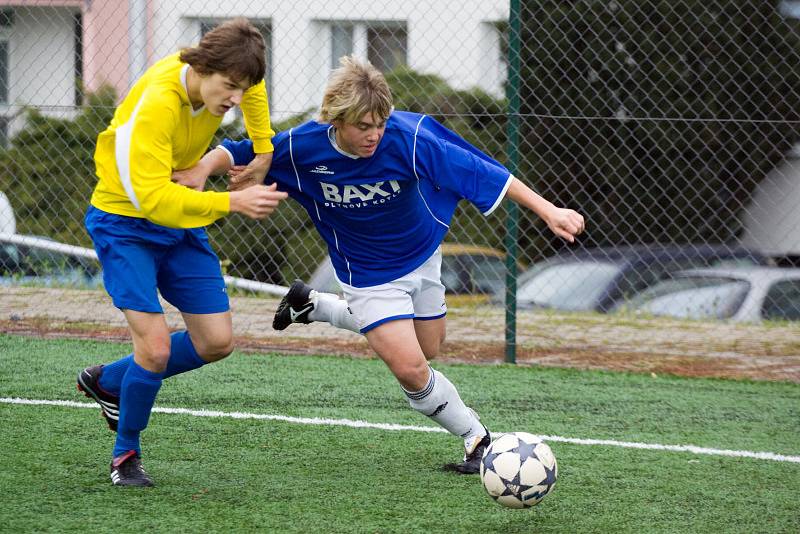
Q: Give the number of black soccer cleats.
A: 4